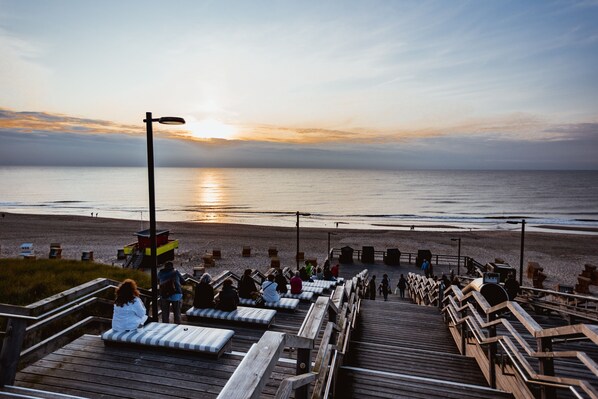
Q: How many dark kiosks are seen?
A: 4